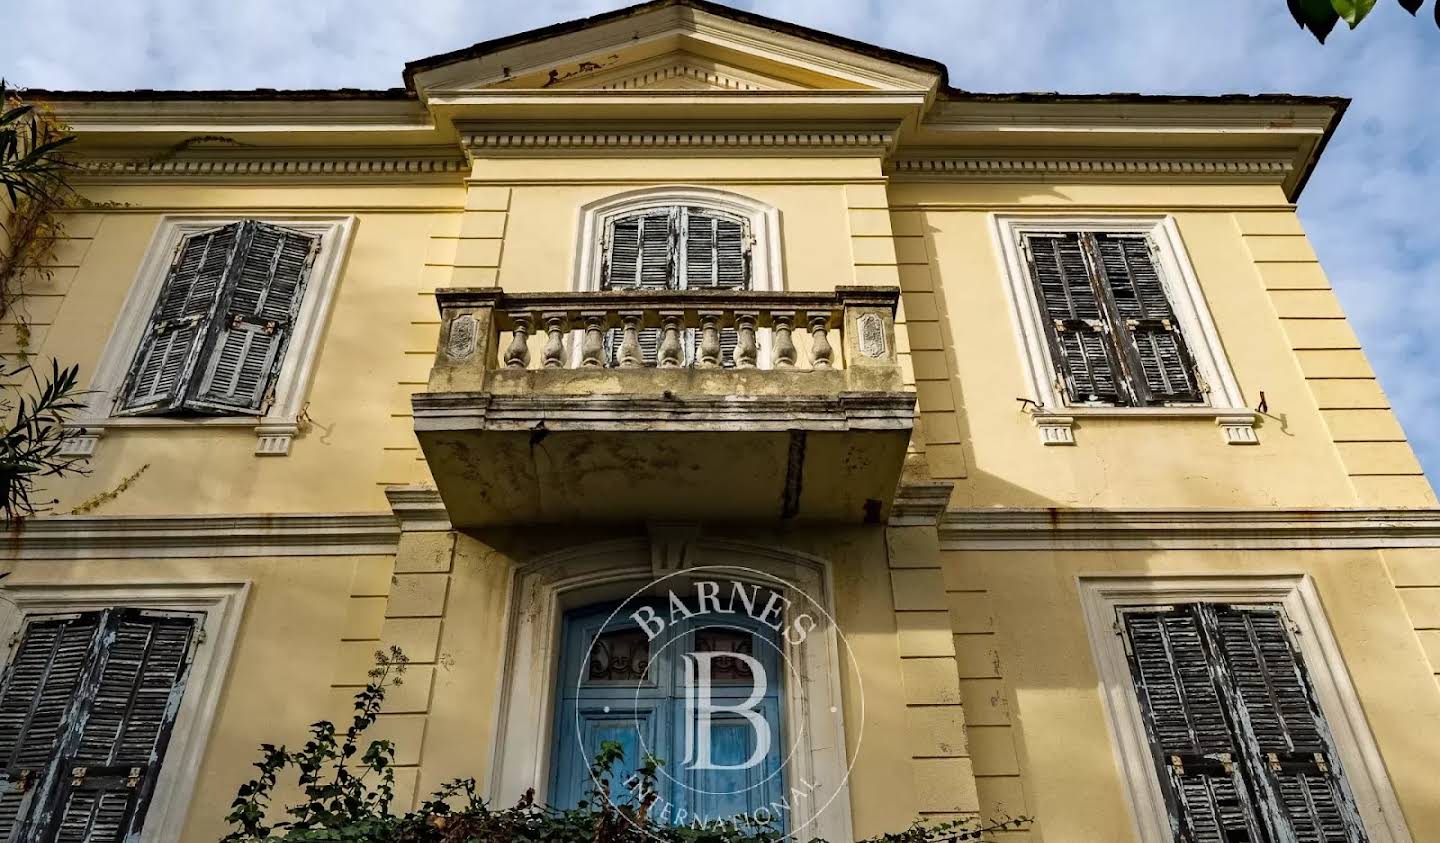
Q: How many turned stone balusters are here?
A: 9